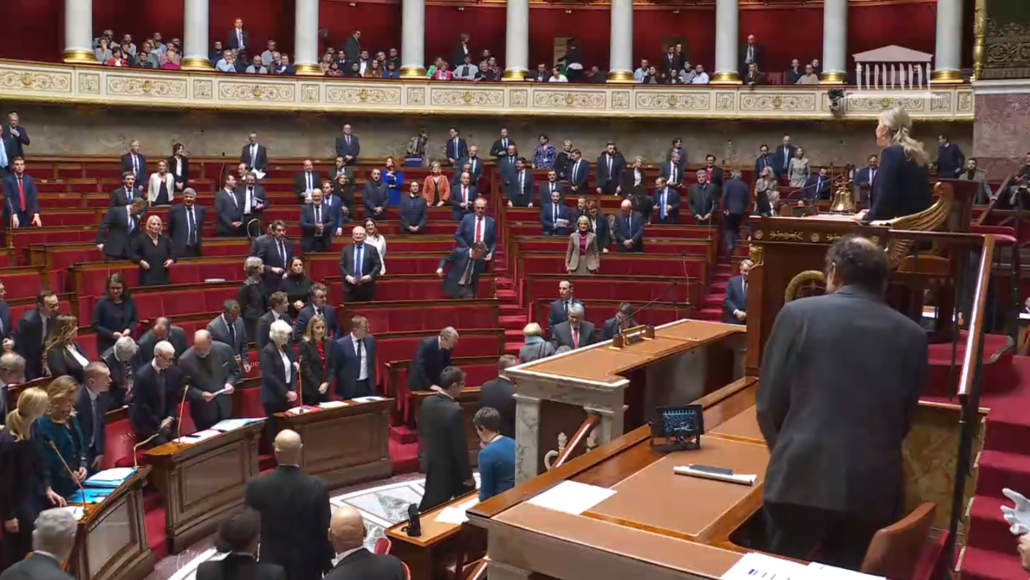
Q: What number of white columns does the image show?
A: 9